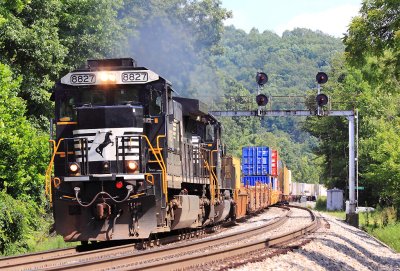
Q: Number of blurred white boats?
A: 0